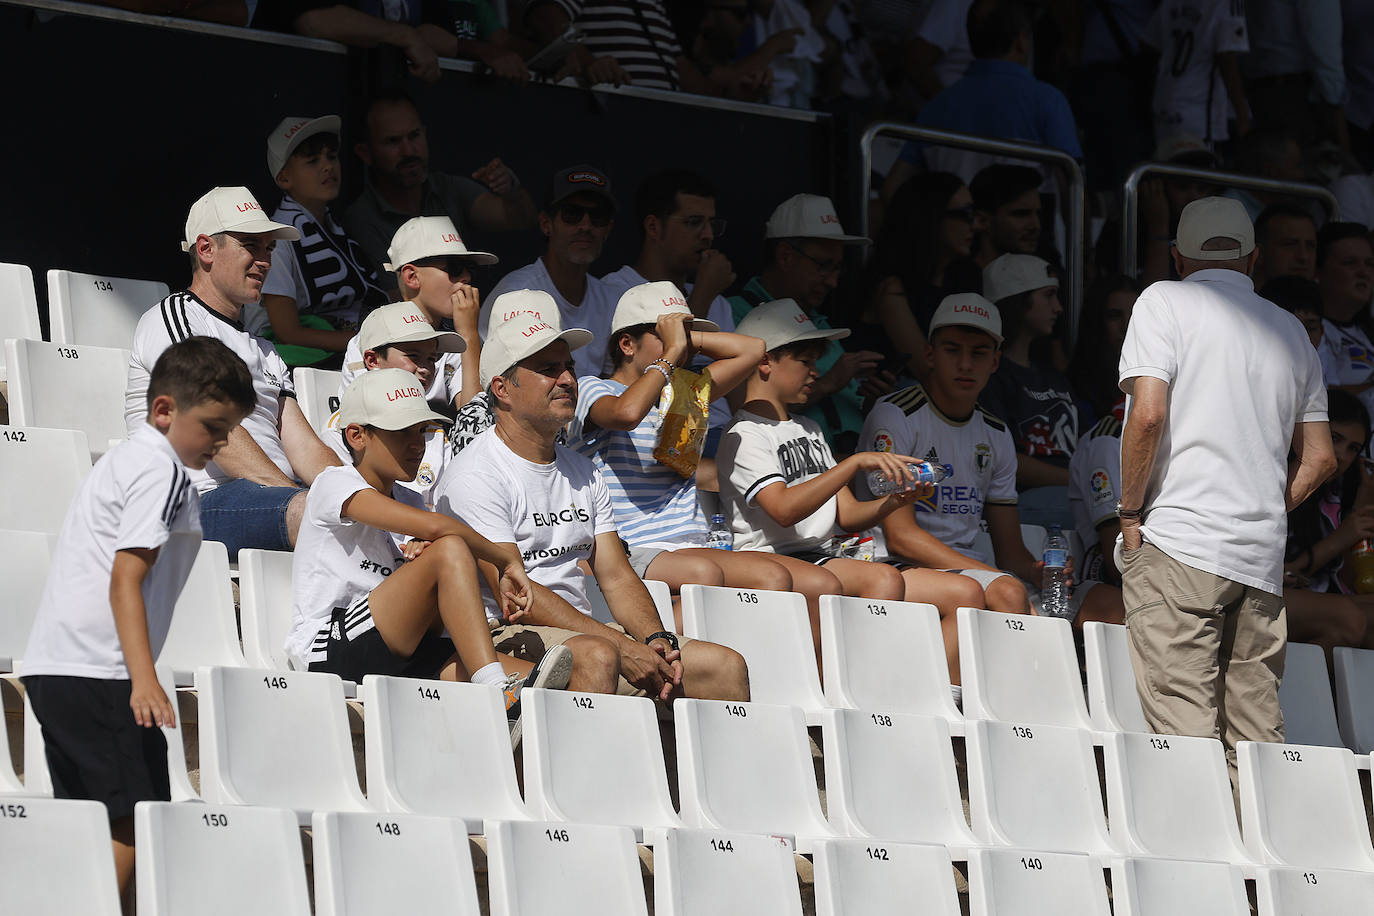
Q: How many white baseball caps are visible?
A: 13